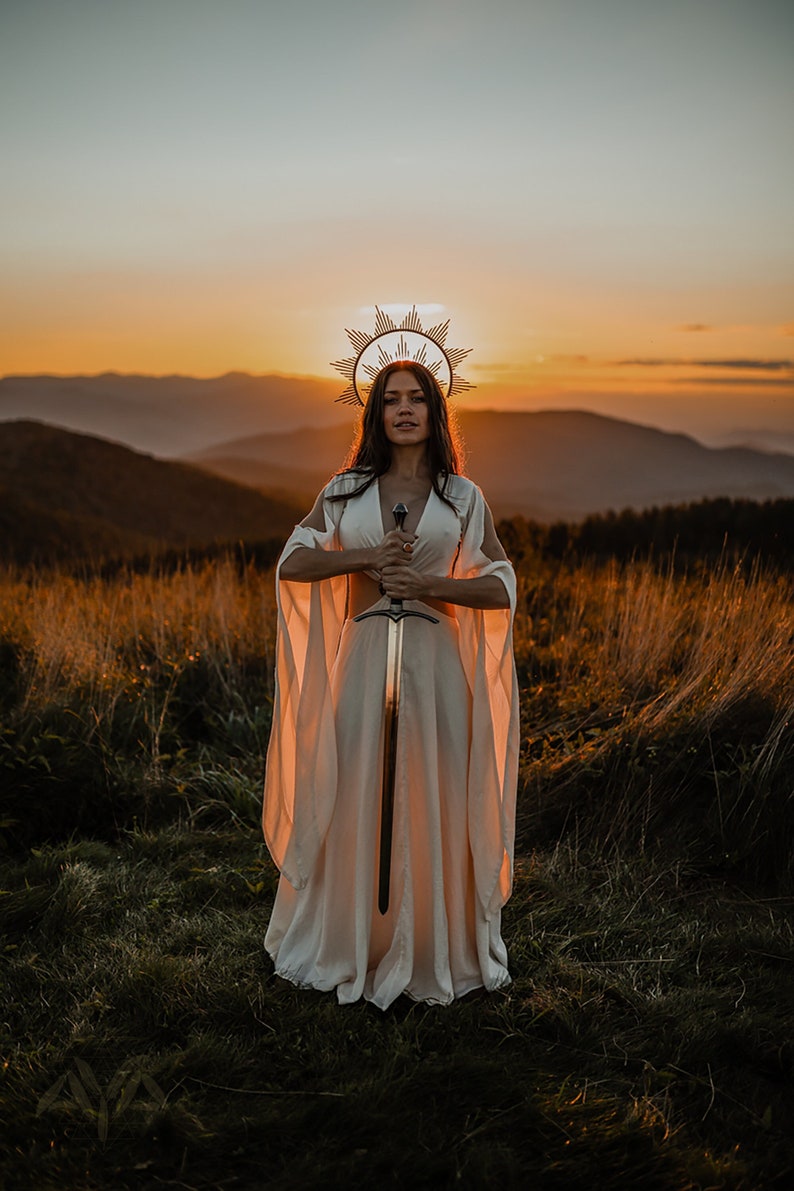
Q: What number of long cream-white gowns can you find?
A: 1